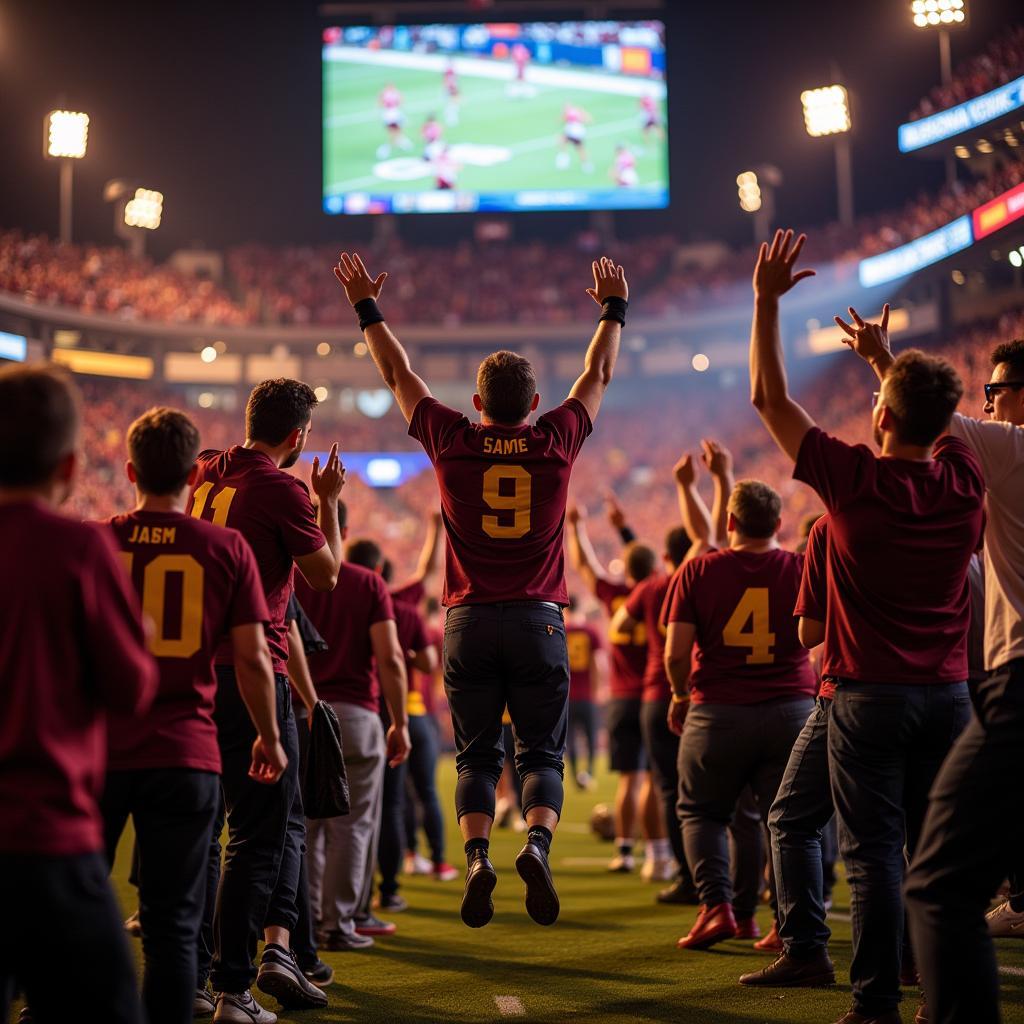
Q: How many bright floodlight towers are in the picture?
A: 5